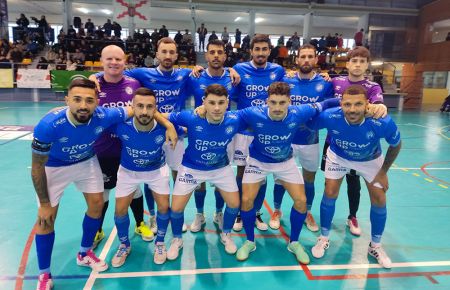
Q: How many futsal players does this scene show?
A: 11